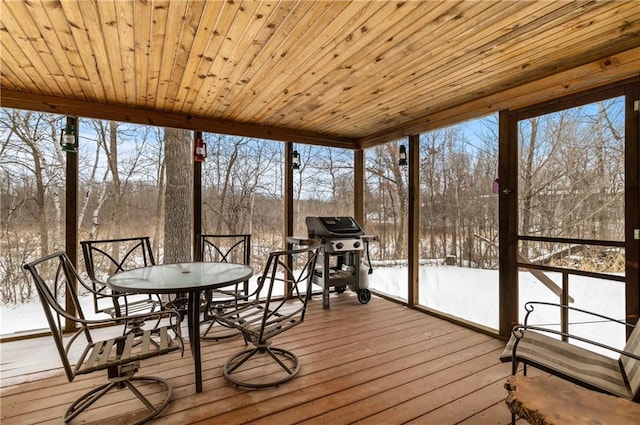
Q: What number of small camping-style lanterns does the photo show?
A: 4